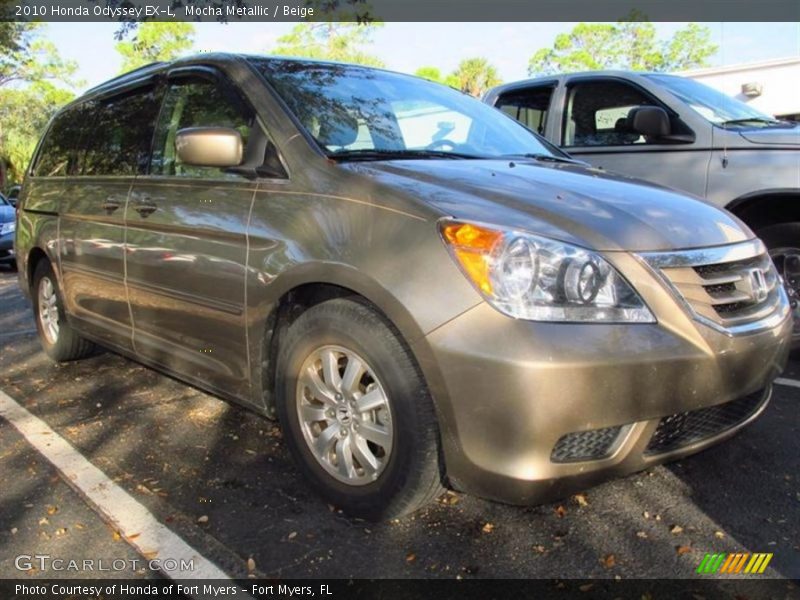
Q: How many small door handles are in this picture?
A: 2